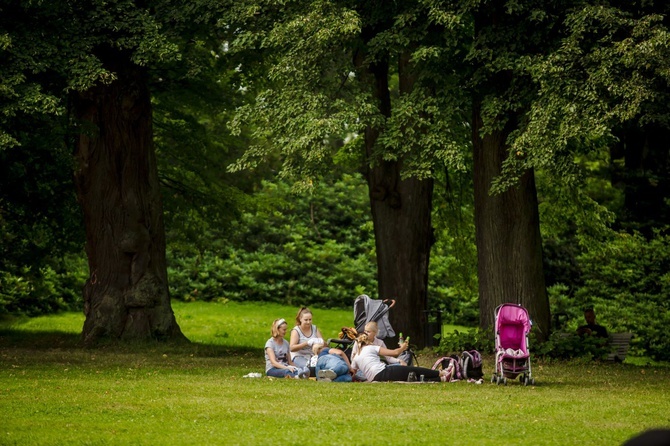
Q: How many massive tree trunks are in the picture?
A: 3